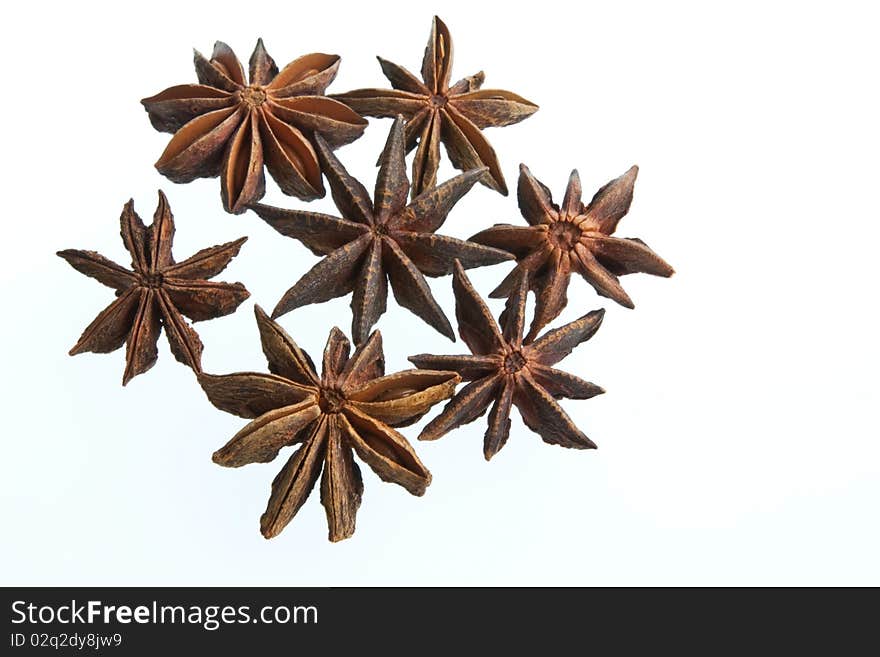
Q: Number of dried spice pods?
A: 7